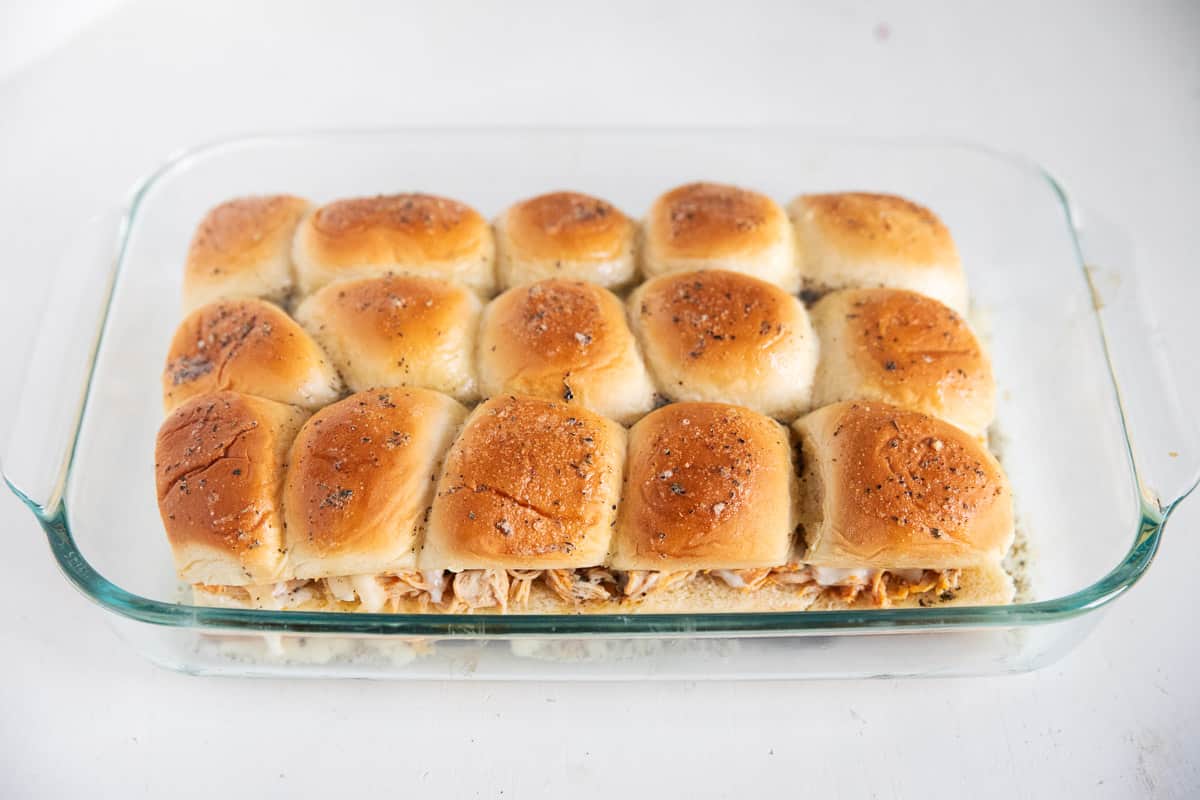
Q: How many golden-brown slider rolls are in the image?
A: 15